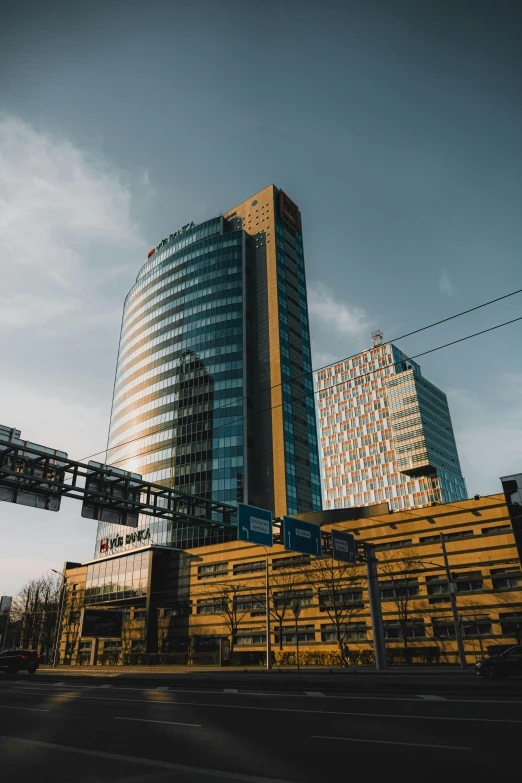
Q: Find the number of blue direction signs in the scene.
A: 3